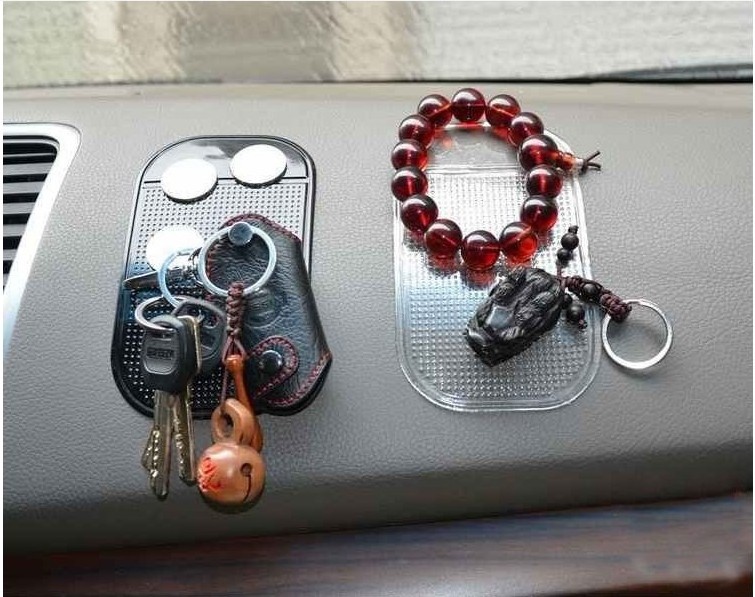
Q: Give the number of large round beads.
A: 14